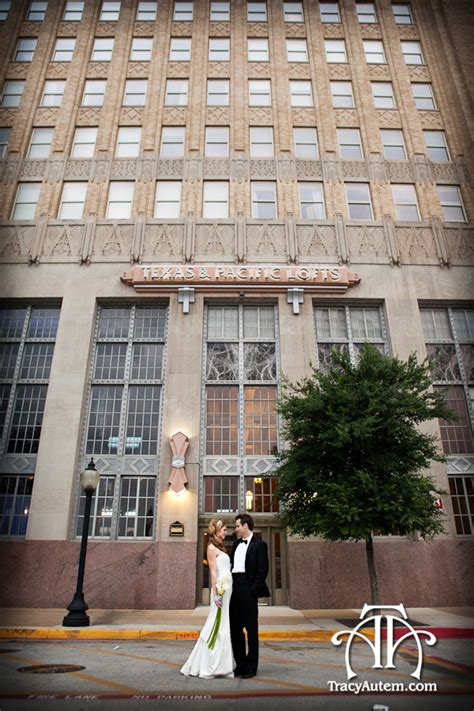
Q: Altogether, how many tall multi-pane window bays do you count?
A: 5